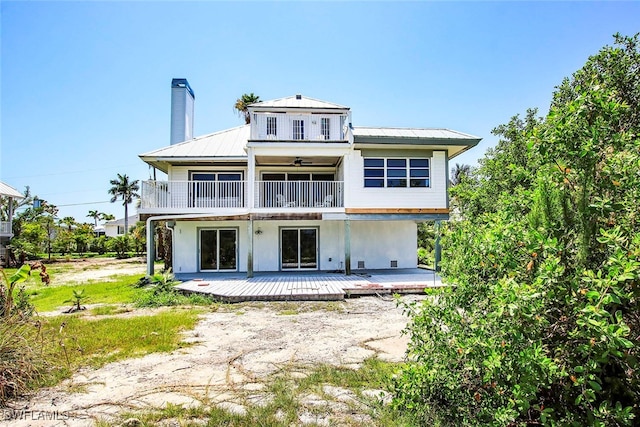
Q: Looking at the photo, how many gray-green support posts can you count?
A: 4